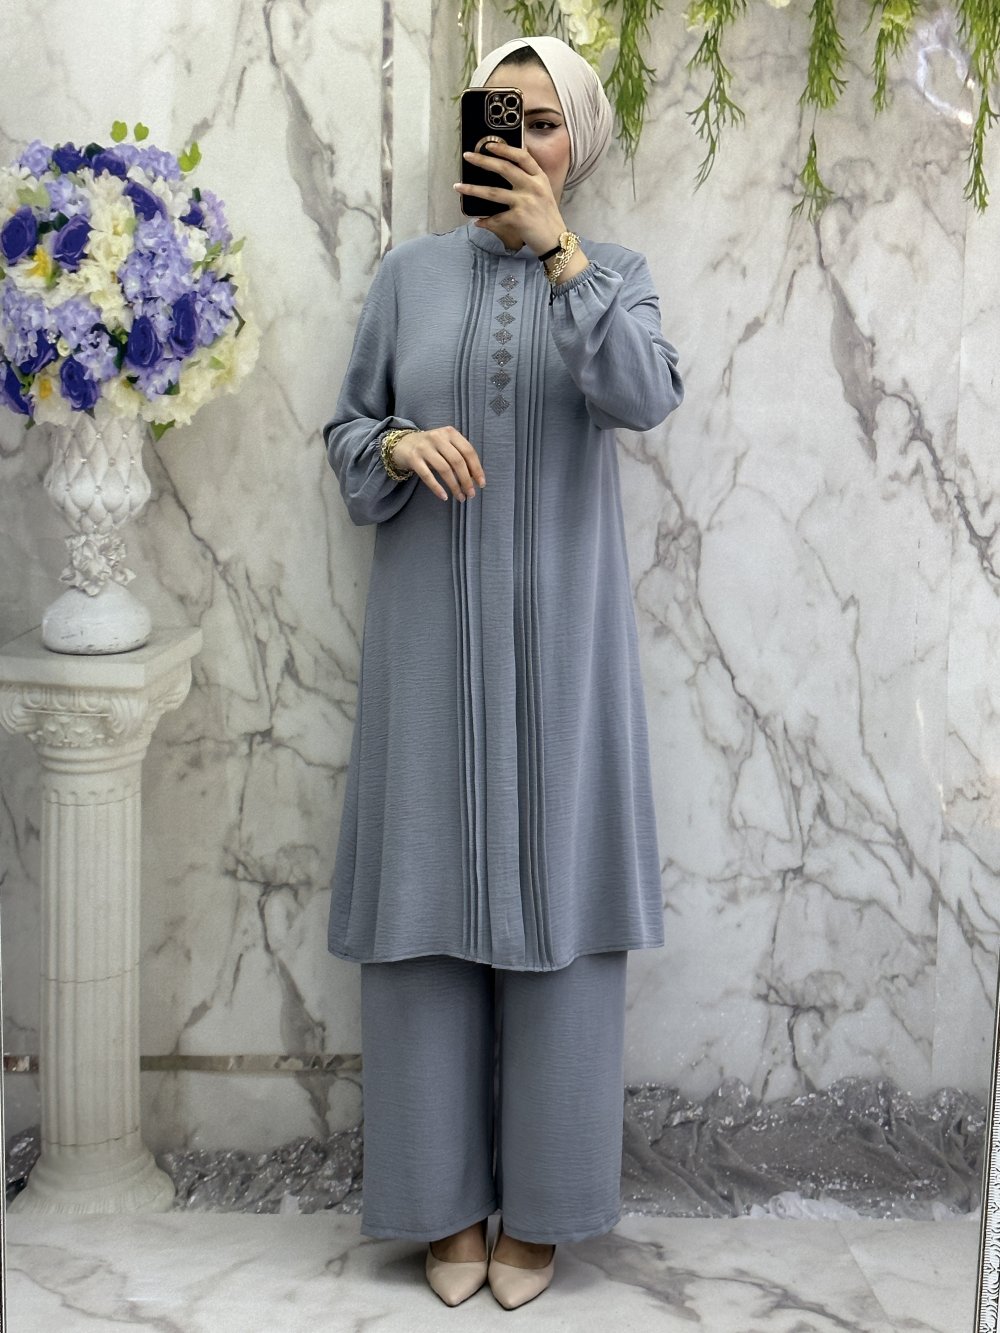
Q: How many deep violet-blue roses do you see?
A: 11